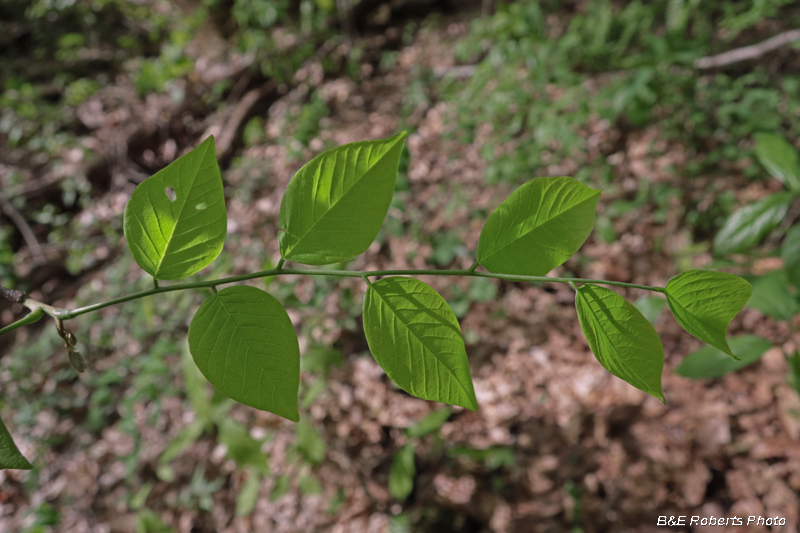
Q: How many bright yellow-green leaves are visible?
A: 7